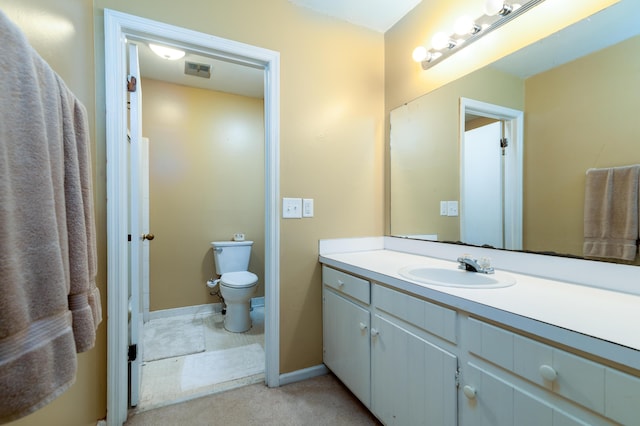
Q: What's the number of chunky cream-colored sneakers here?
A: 0